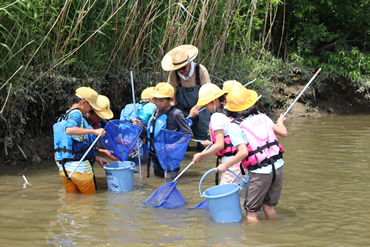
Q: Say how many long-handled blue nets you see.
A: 4